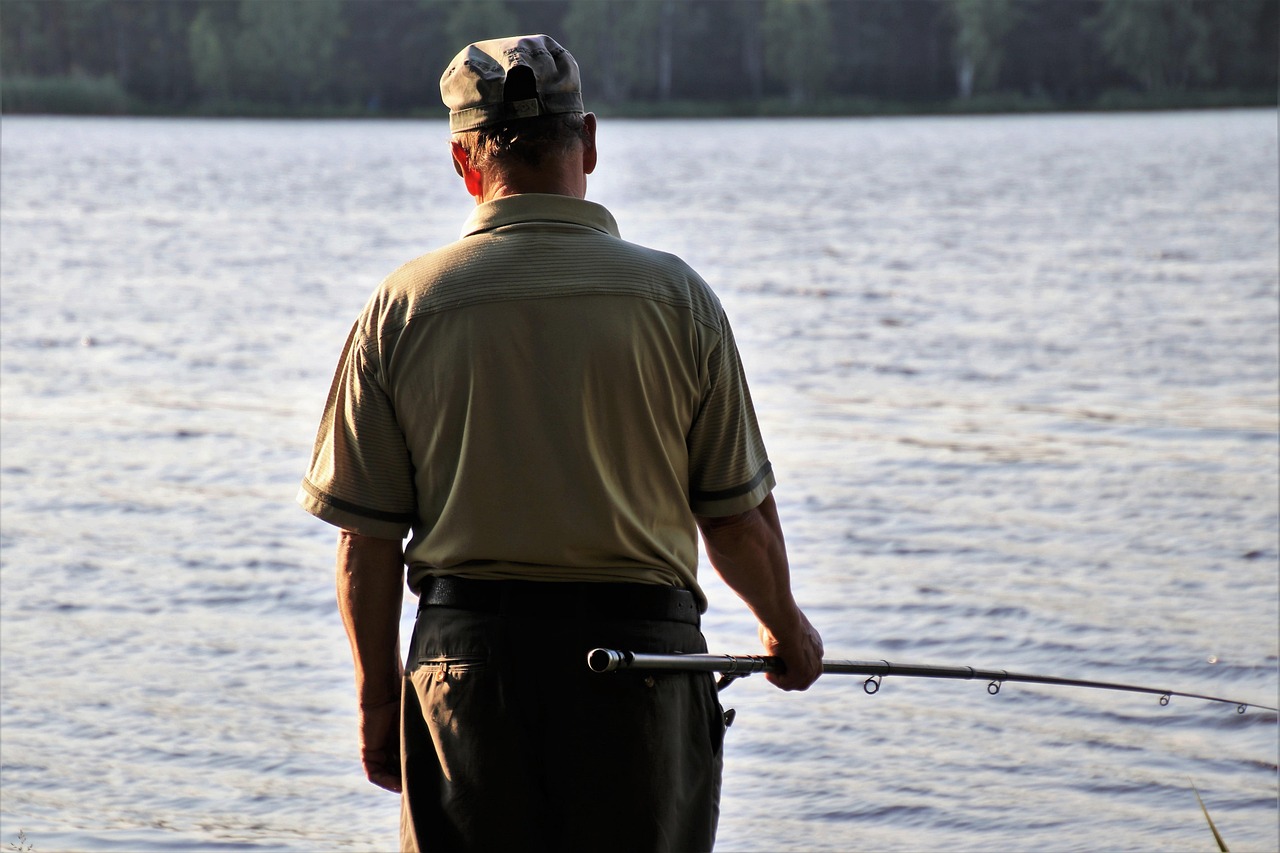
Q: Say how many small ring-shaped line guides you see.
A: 4